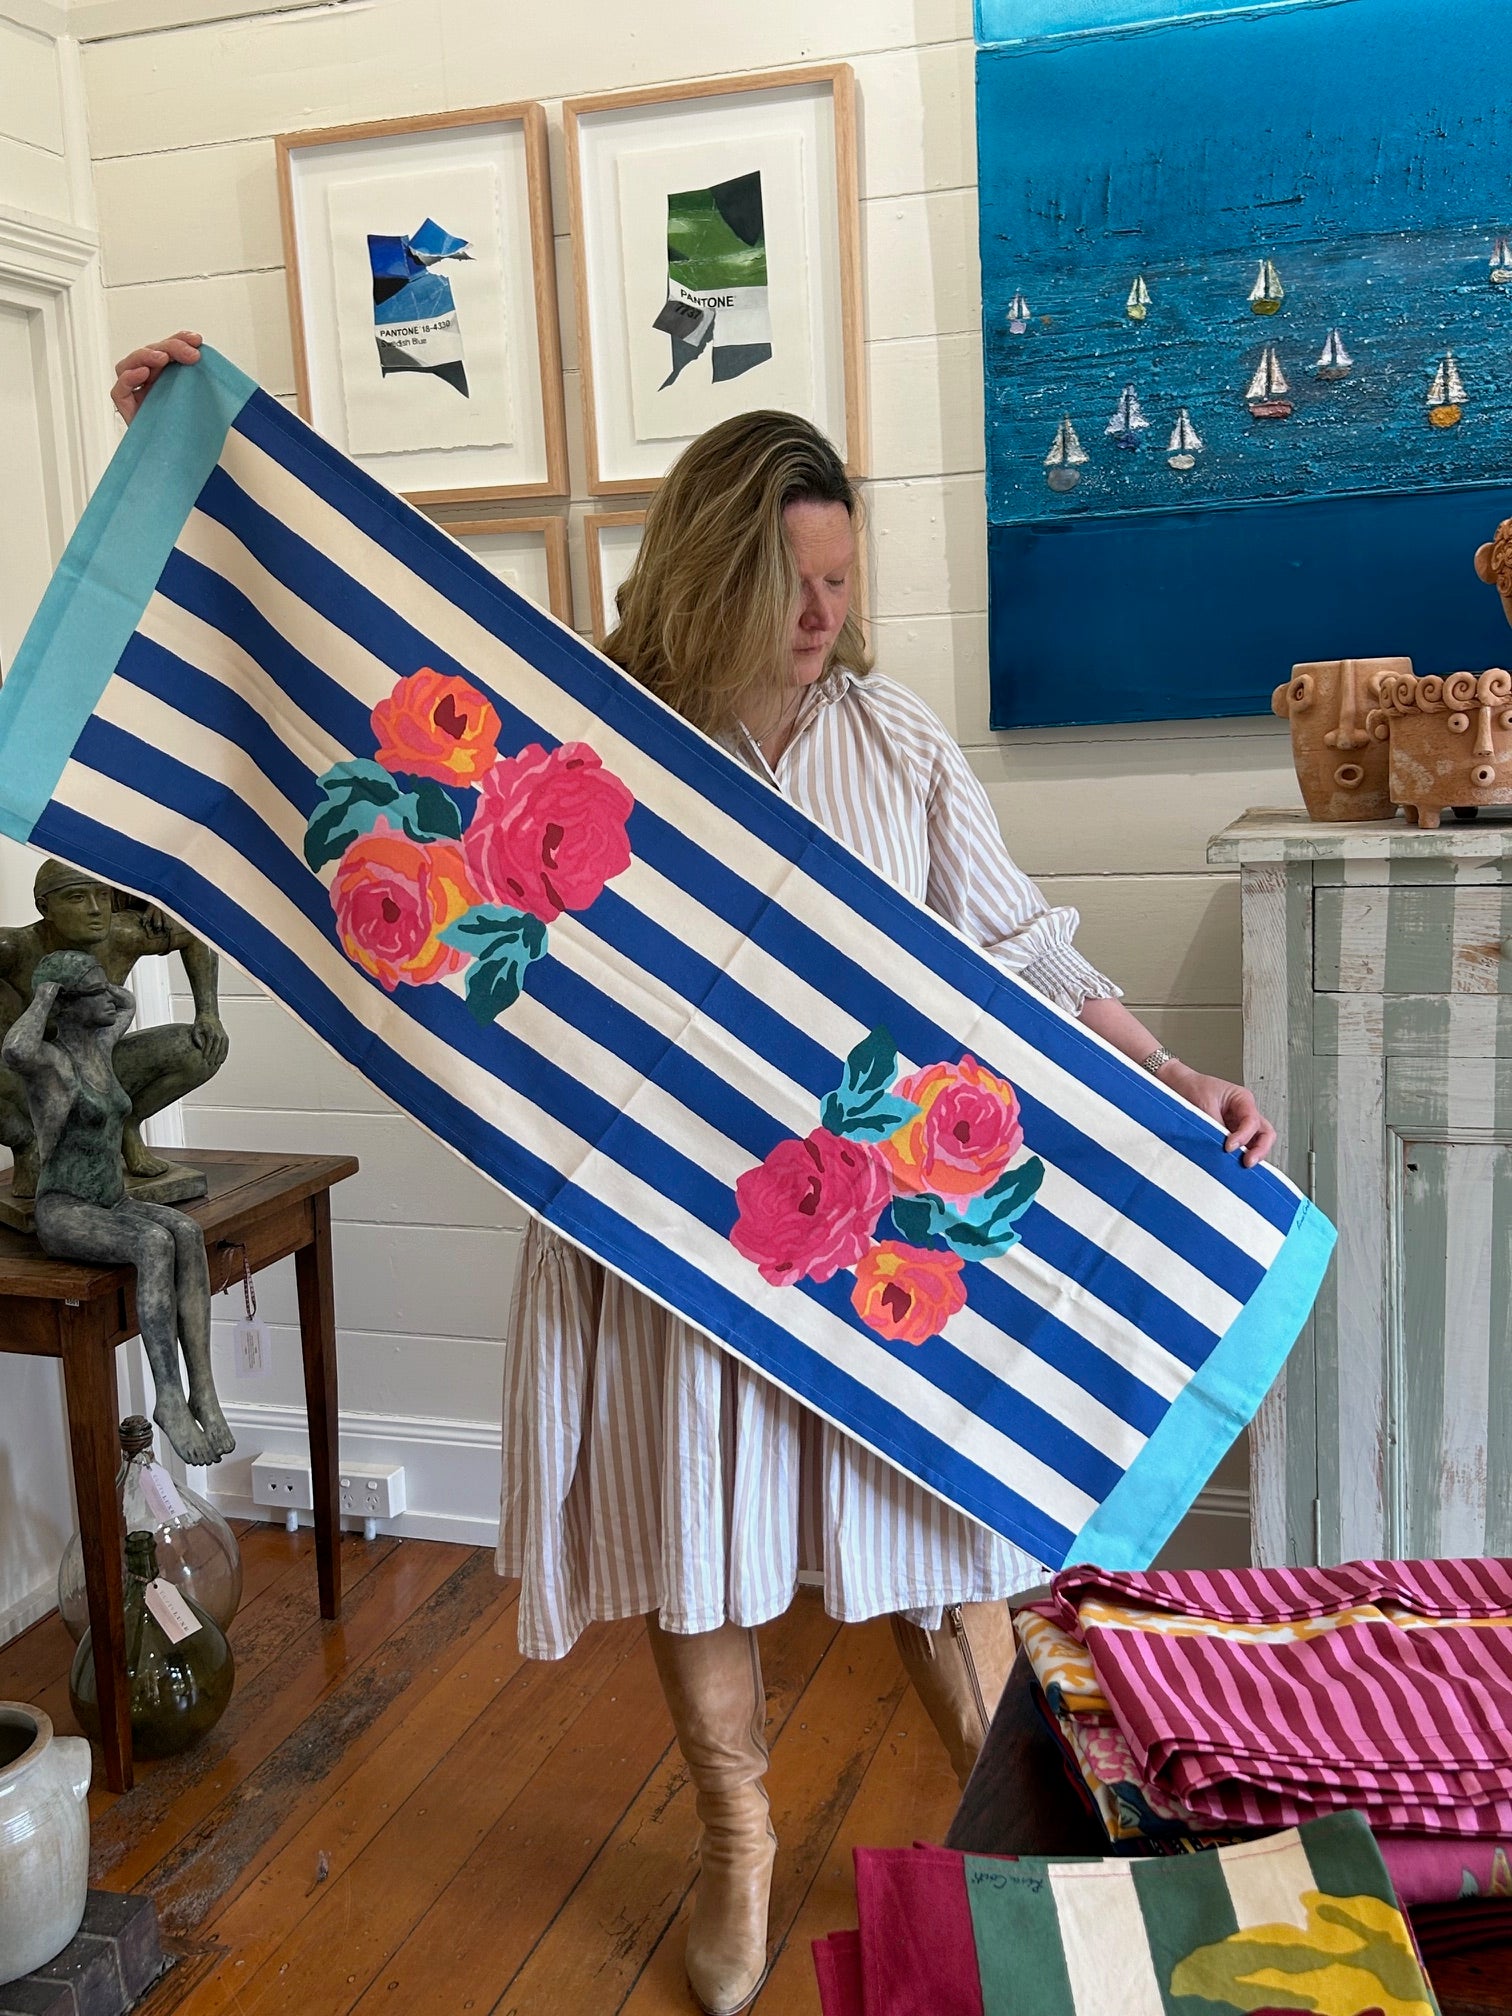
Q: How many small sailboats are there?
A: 10